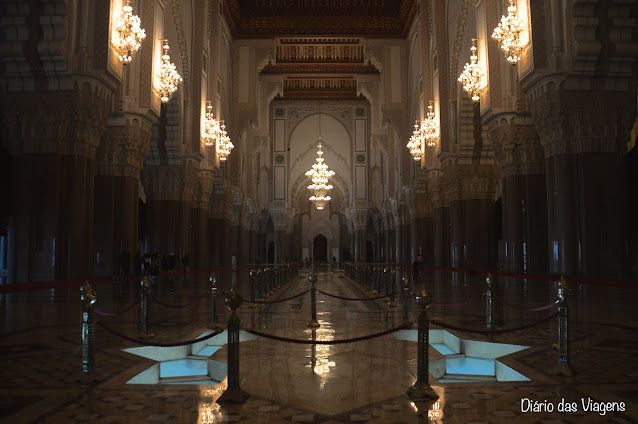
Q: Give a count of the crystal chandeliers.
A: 9